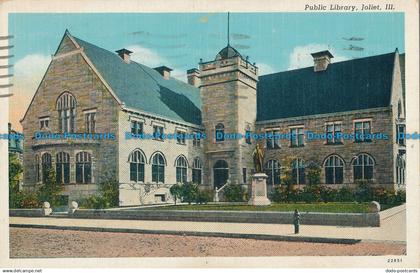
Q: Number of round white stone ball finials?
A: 3